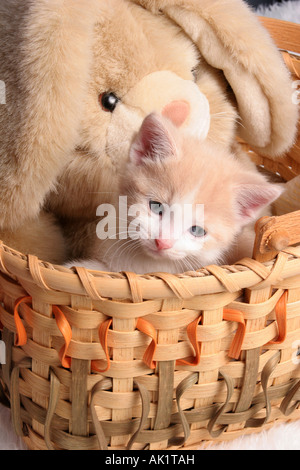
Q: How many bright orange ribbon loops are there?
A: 7